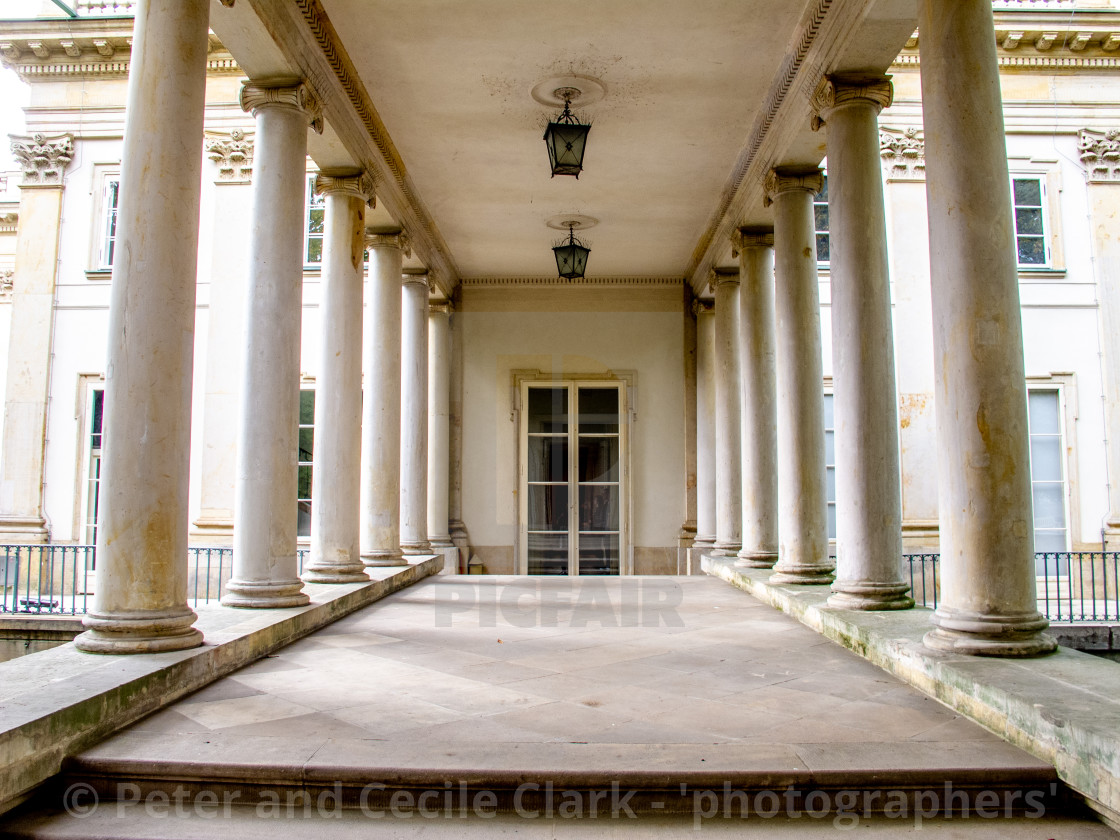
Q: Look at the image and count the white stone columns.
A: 12